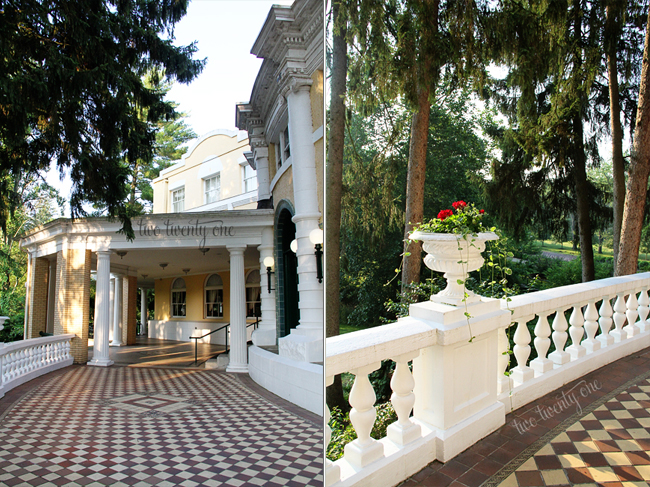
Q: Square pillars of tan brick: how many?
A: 3